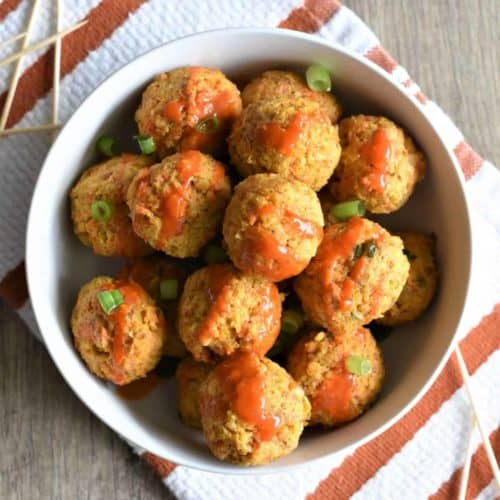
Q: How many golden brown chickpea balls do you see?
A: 15